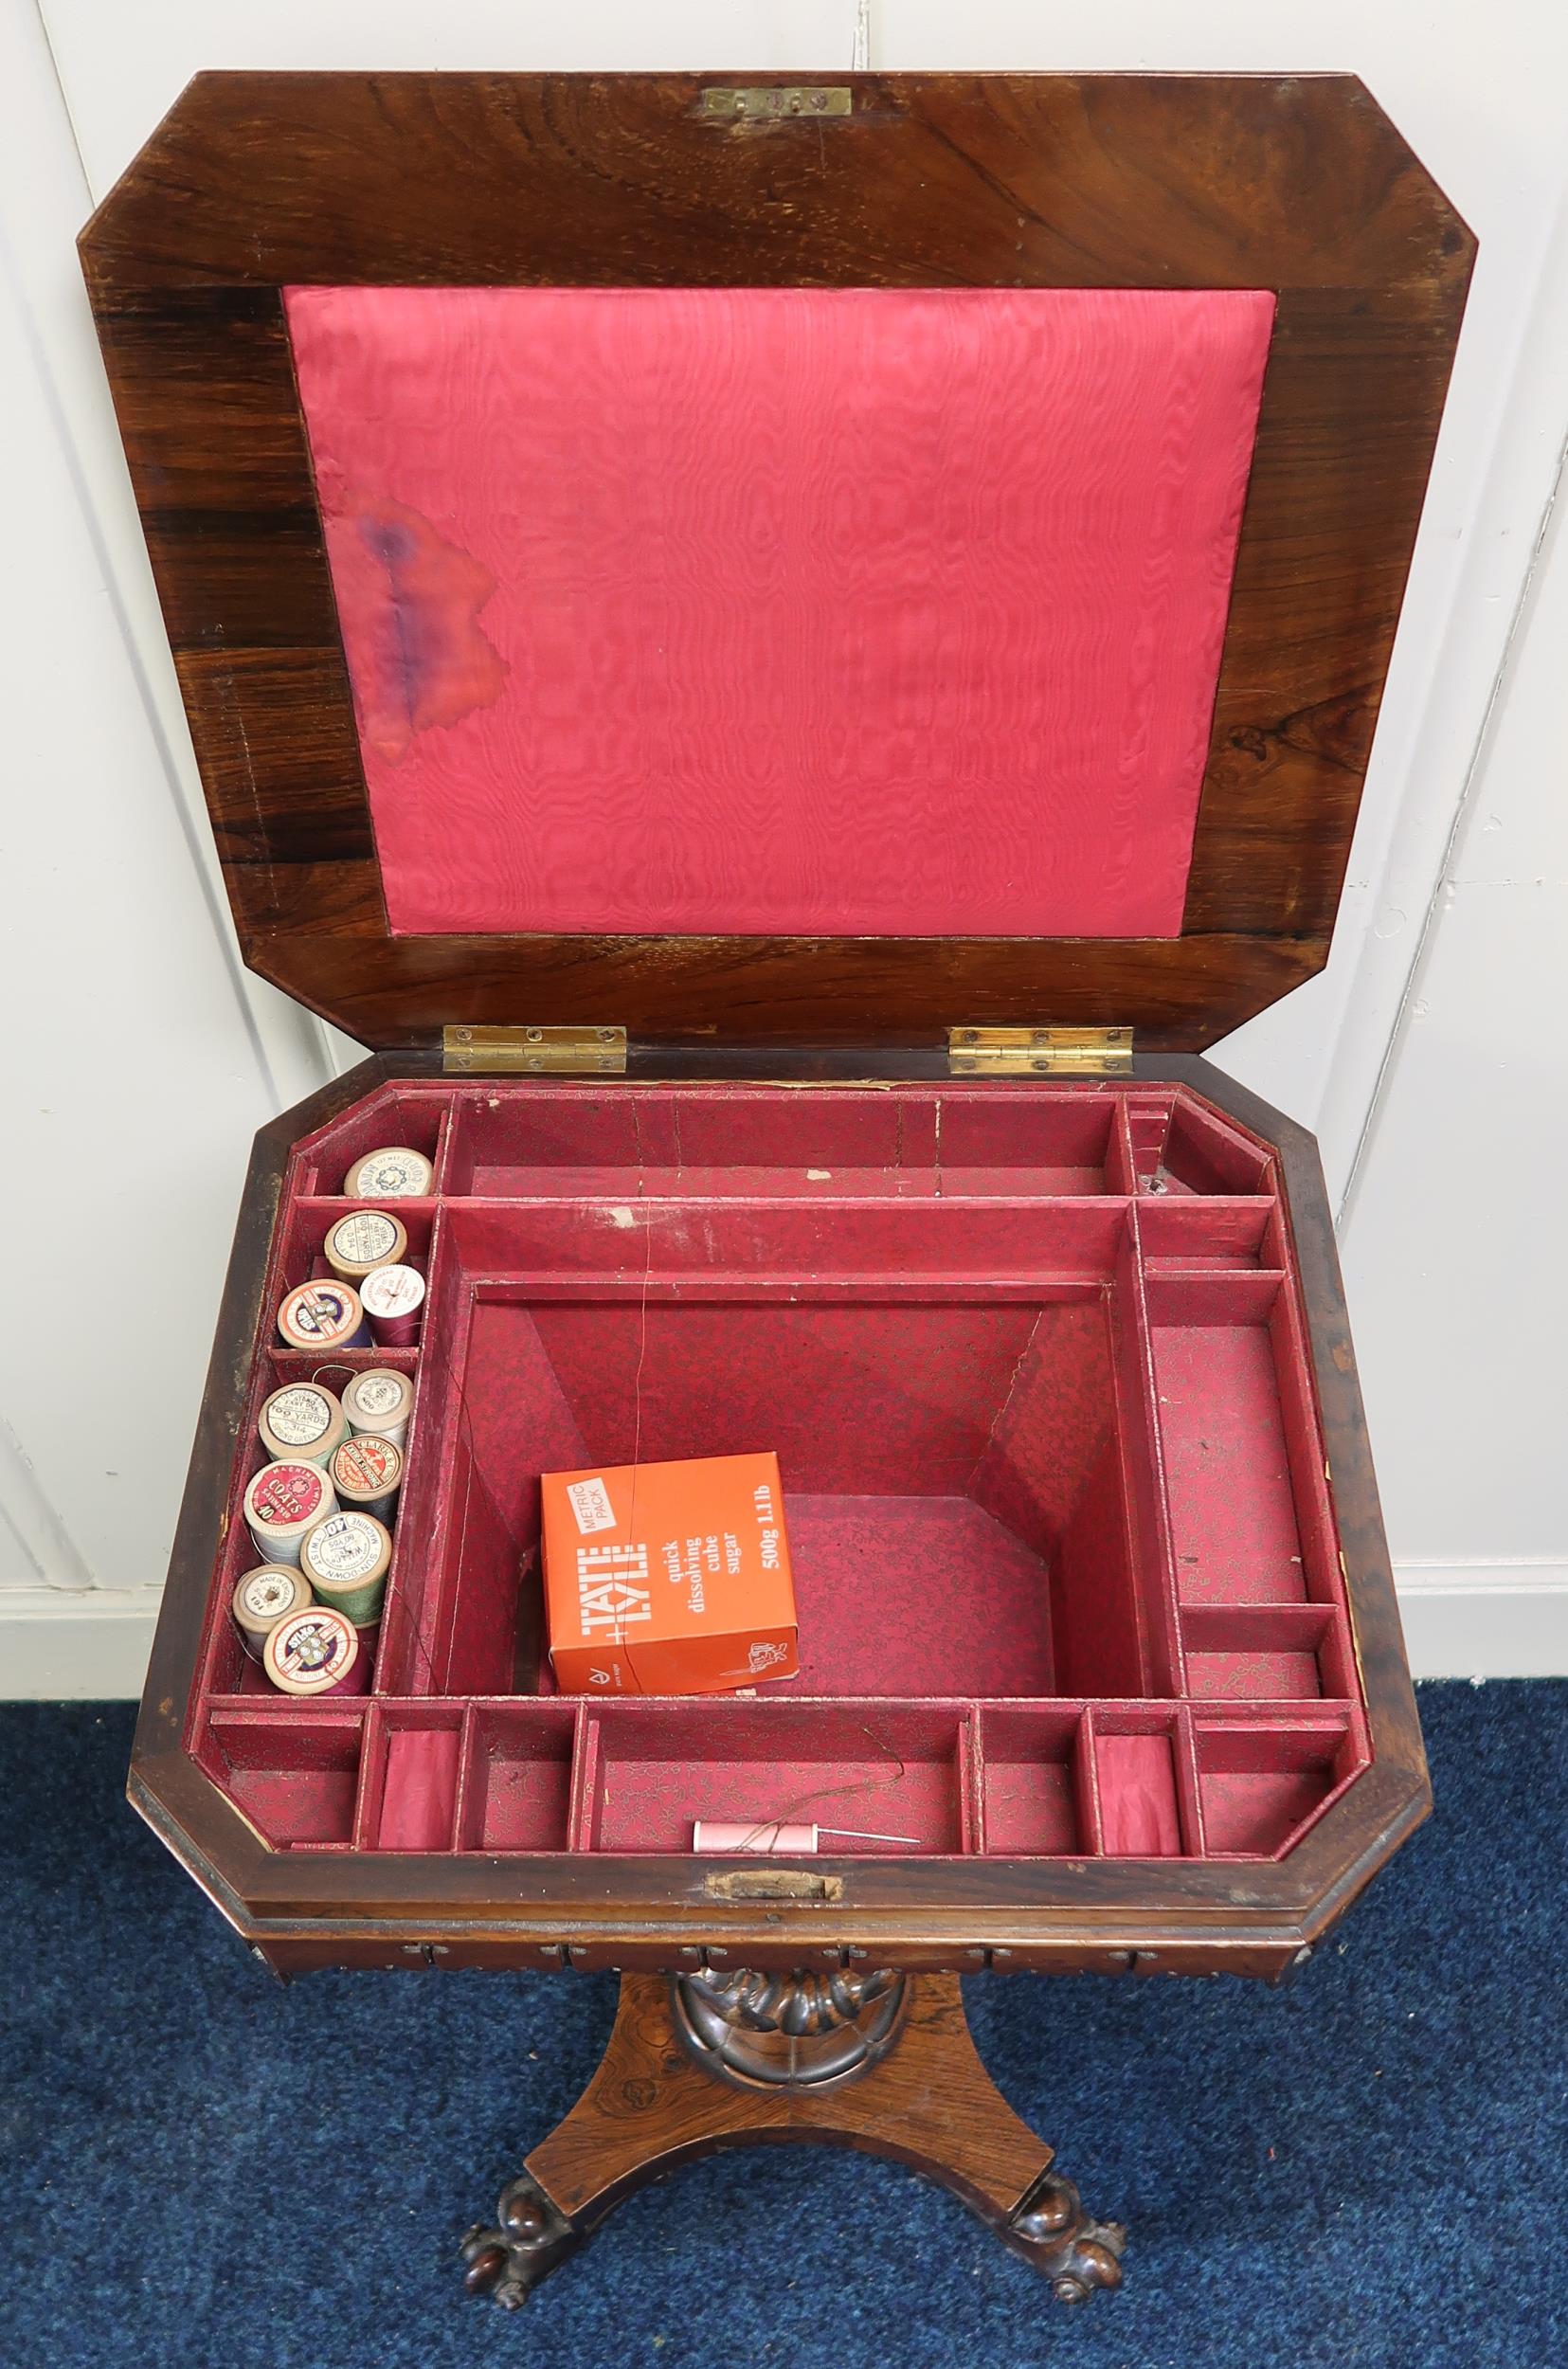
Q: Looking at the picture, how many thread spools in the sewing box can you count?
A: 12